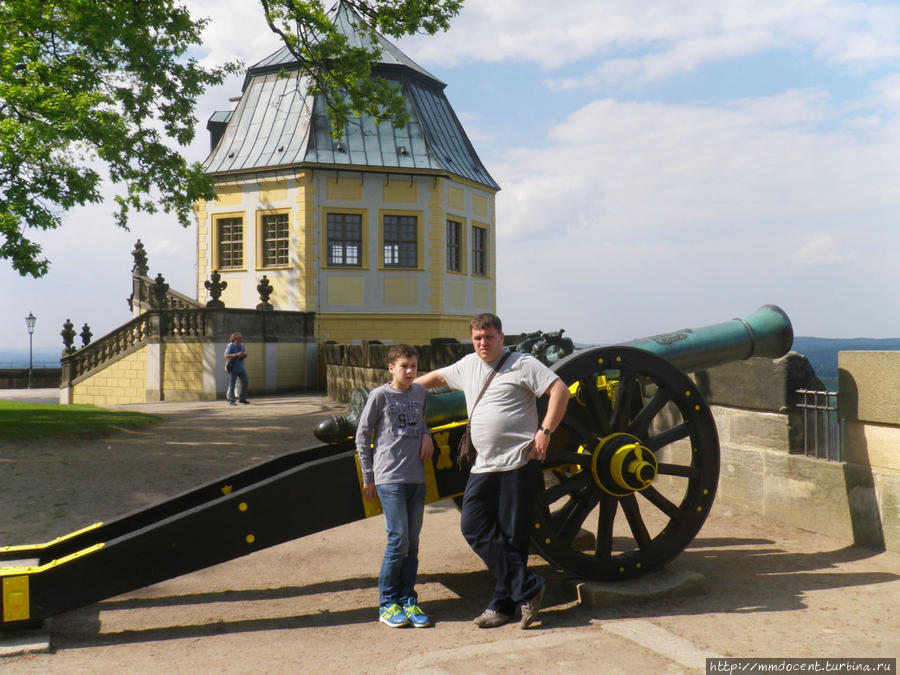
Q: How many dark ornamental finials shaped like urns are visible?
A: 6